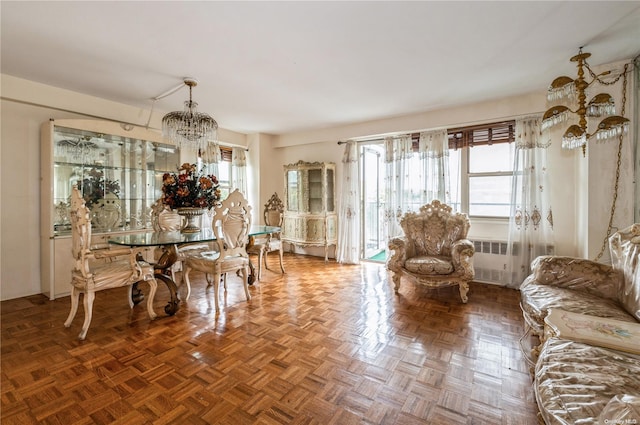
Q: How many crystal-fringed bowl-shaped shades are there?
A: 5